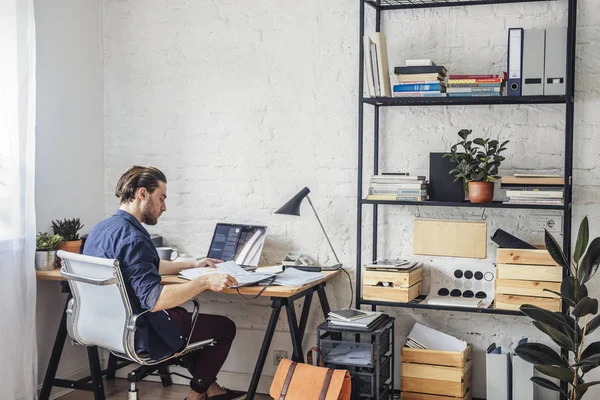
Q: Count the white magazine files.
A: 2